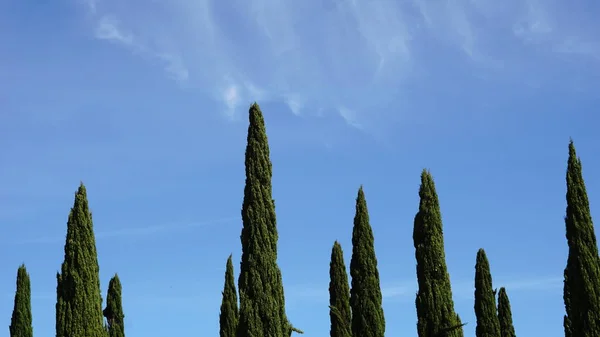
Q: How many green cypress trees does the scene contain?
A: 11